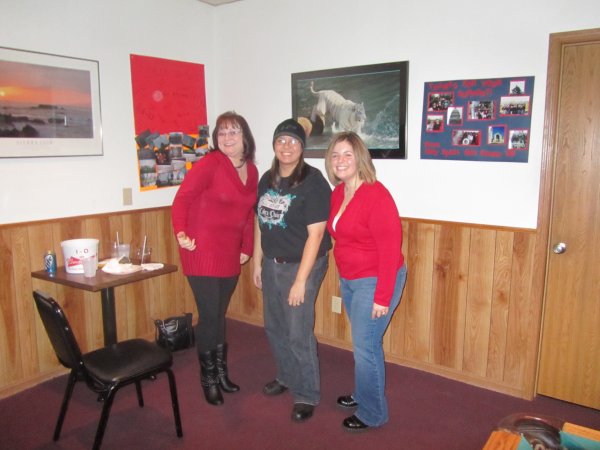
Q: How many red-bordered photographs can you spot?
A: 9